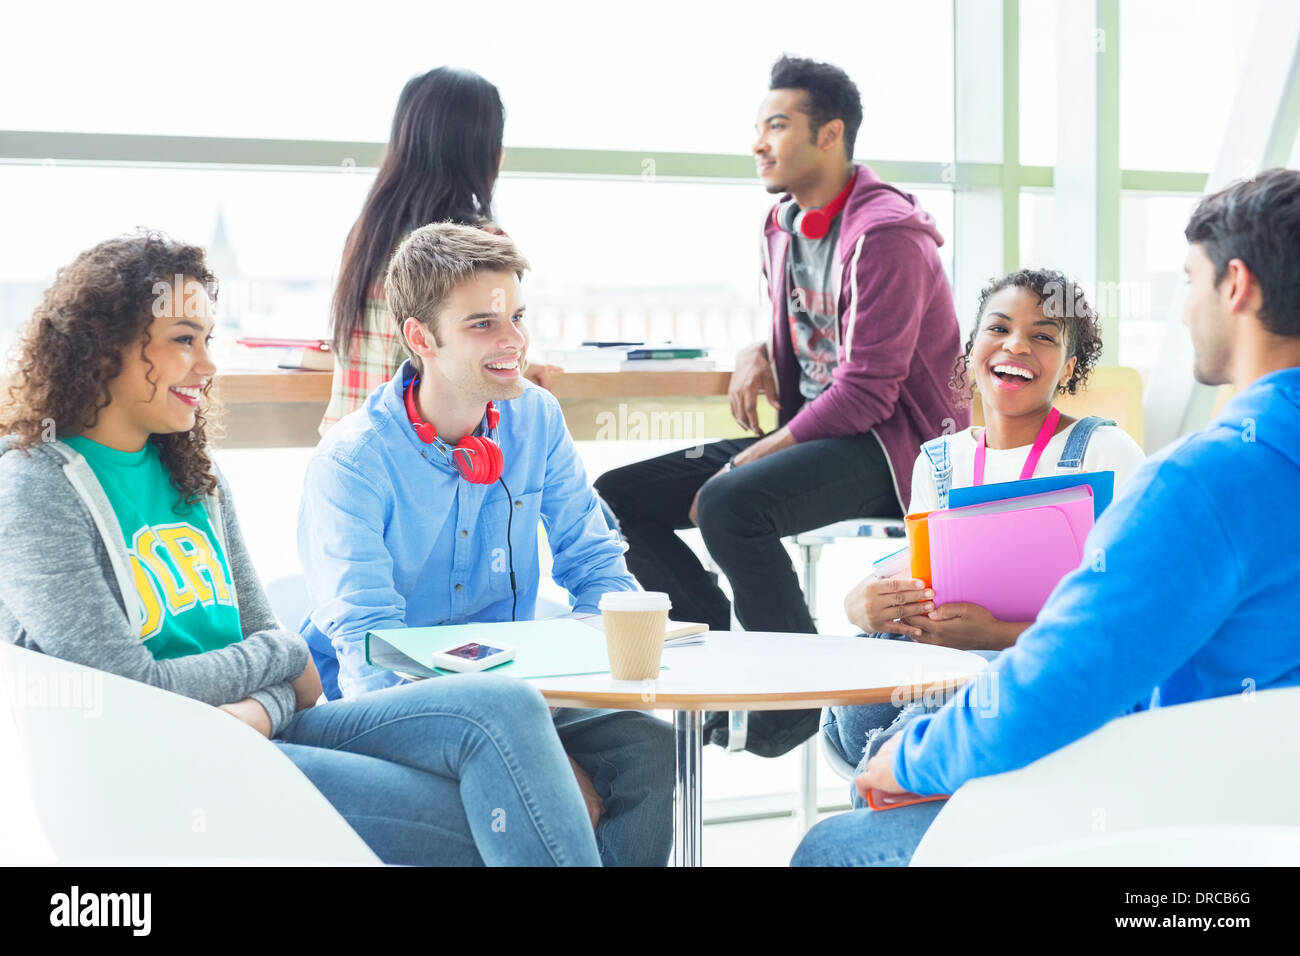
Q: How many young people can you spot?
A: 6